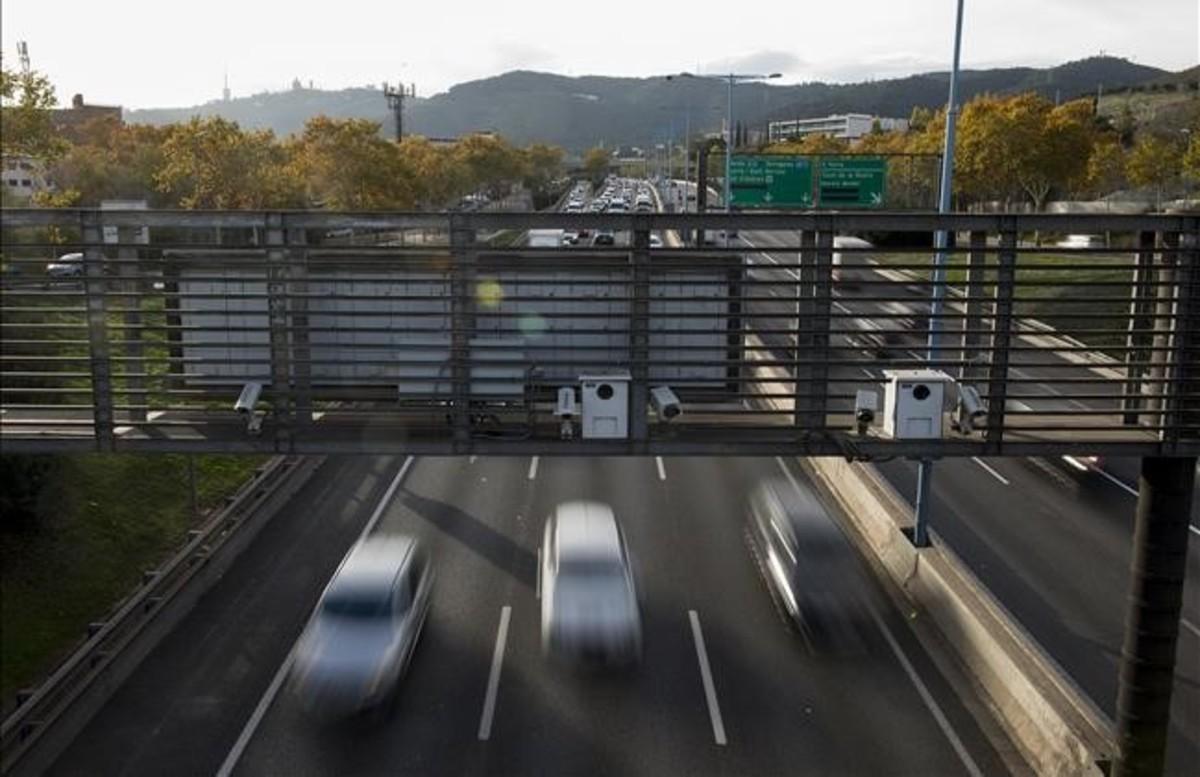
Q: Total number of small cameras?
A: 5